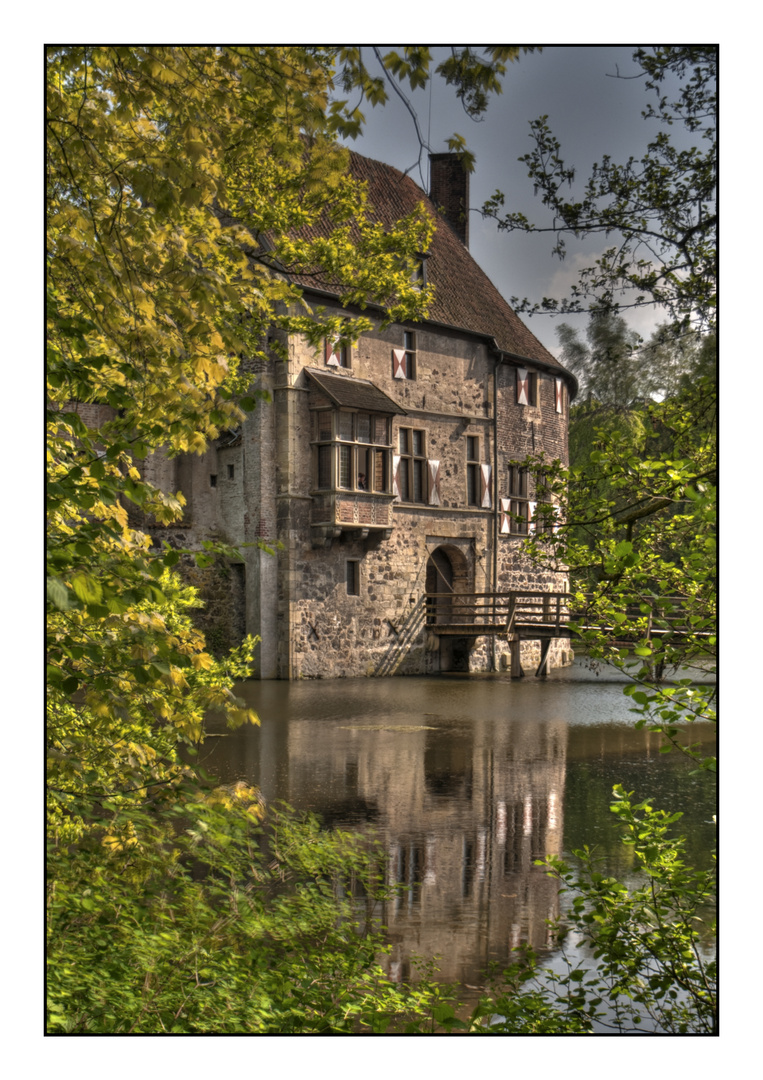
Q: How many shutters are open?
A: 10